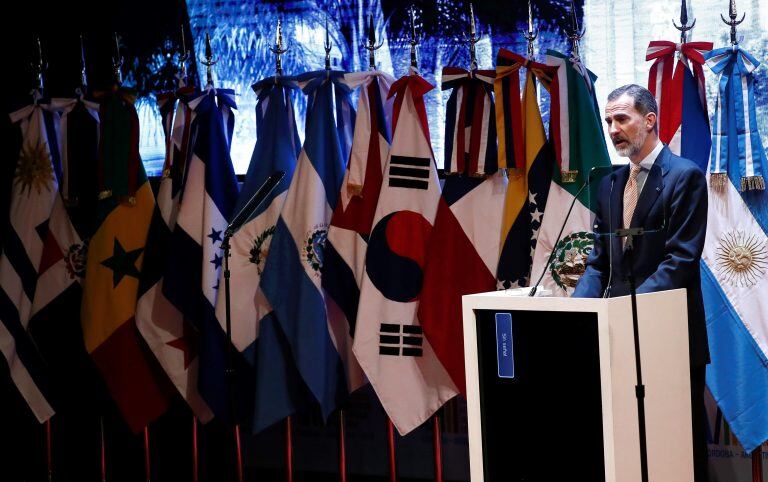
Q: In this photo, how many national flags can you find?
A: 14